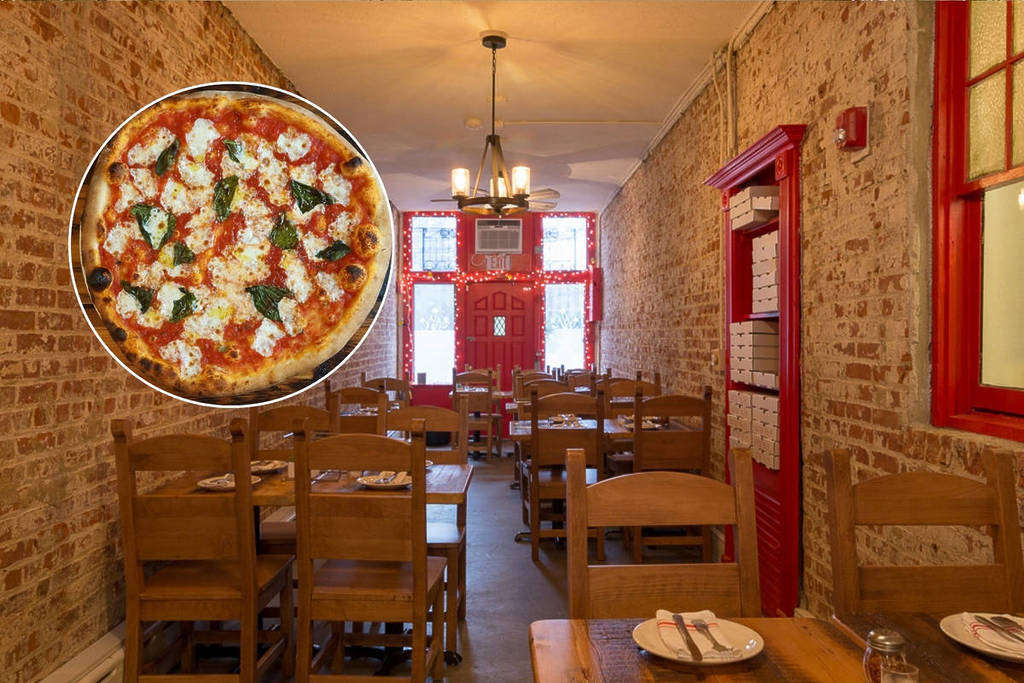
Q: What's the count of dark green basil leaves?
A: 11